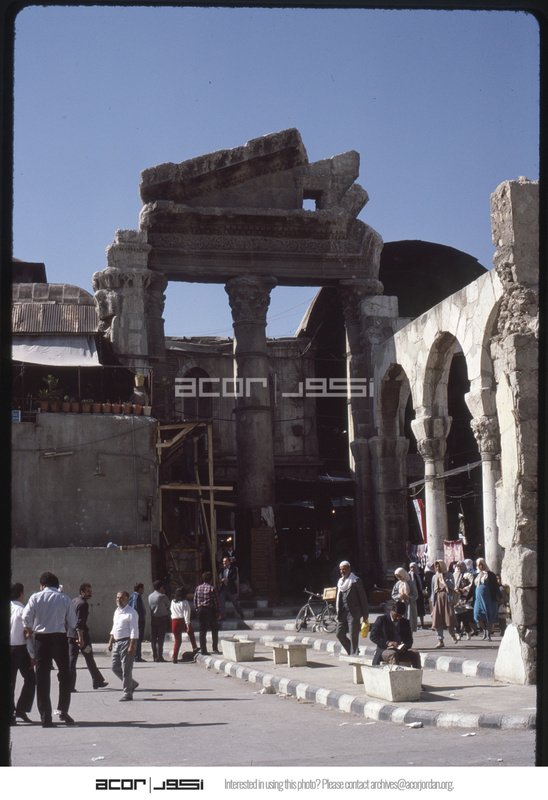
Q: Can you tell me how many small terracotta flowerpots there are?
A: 10